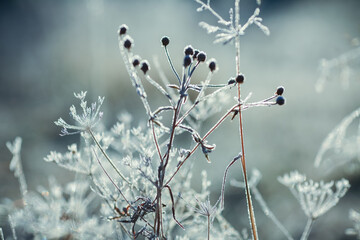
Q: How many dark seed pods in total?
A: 14